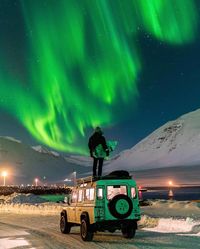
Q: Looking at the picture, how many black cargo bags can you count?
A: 1